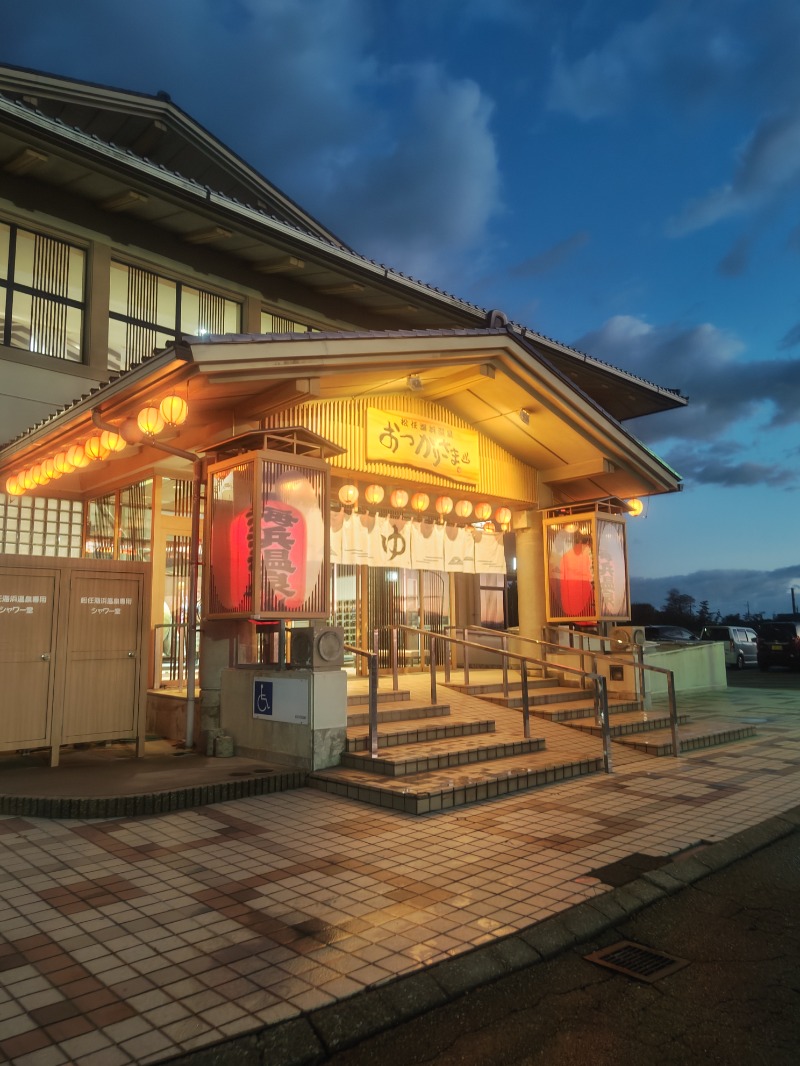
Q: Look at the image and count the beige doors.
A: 2